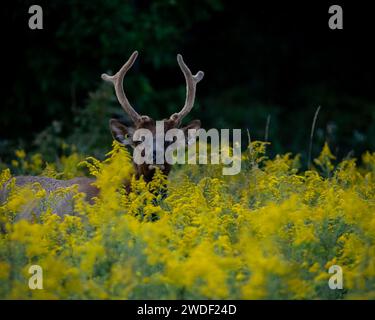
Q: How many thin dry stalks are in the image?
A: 3